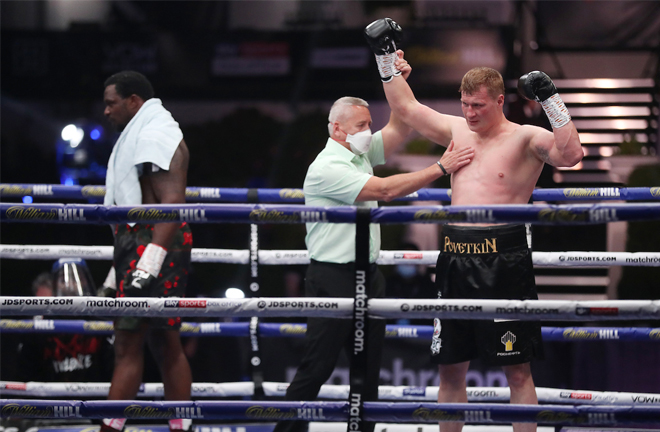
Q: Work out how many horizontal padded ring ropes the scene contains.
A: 7